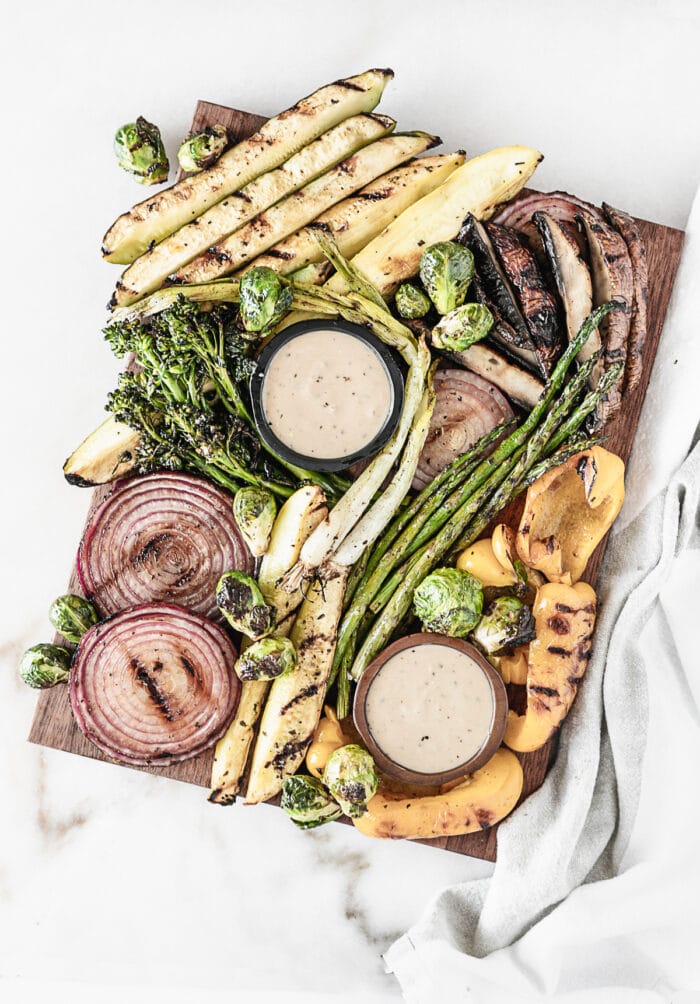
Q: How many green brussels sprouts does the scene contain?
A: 15